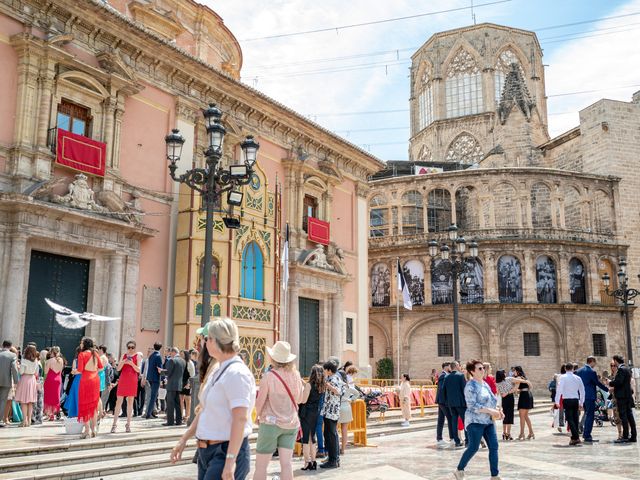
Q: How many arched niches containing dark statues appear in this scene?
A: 7